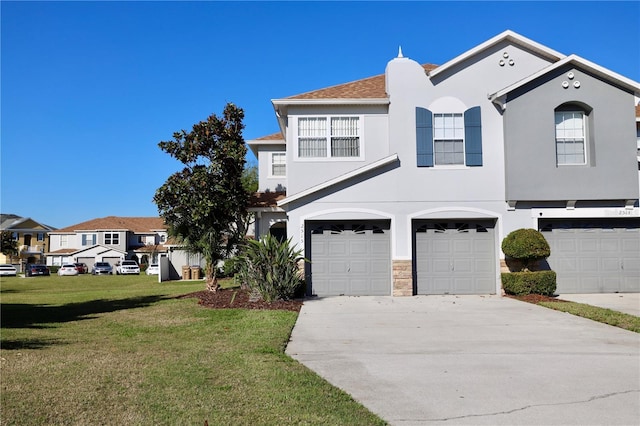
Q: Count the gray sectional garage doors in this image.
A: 3